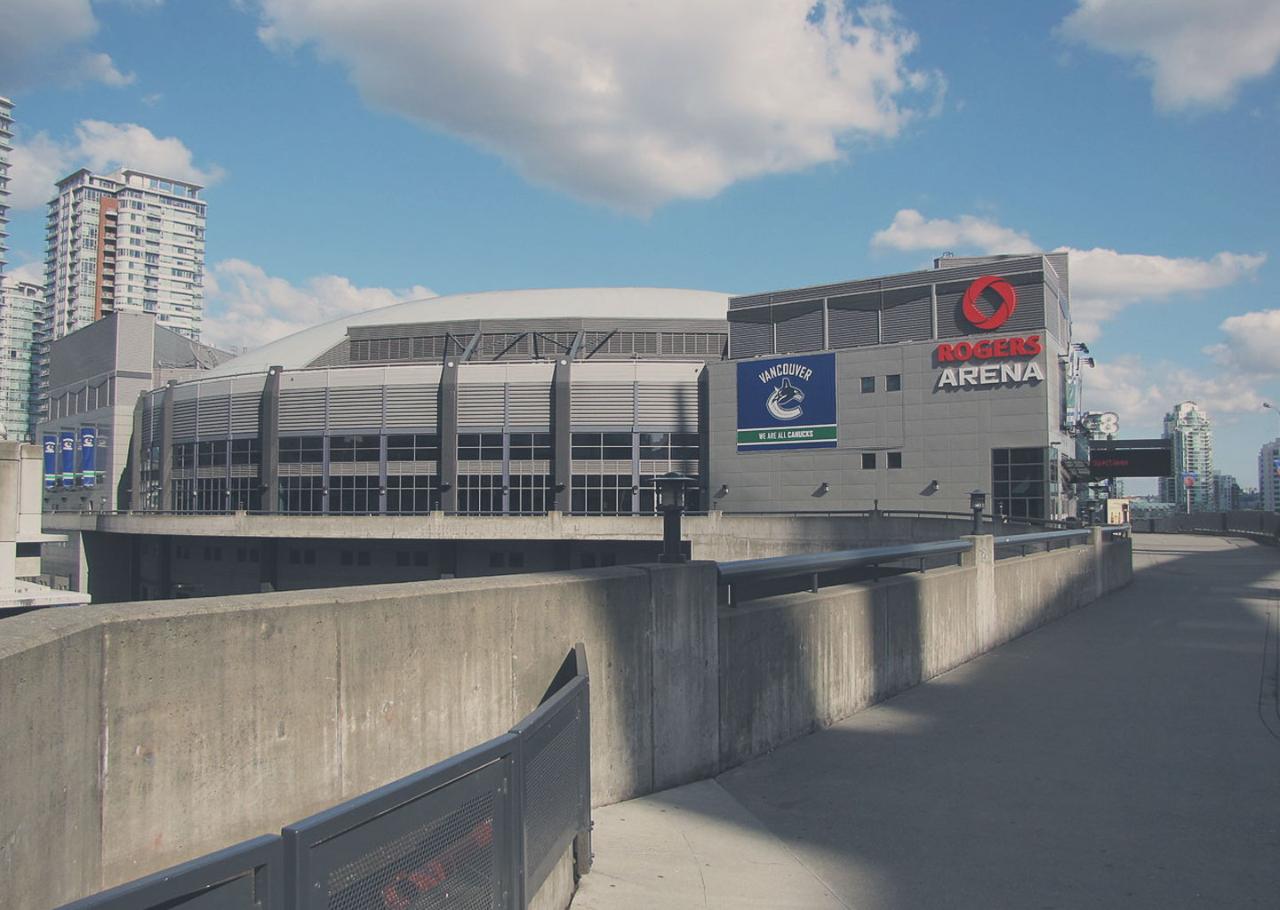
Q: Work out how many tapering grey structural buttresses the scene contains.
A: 5